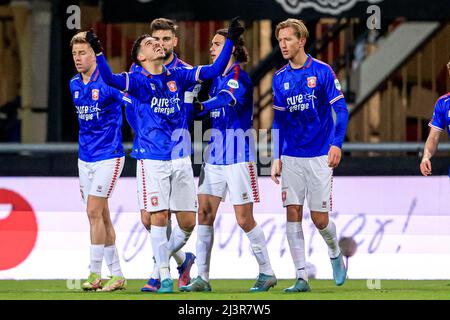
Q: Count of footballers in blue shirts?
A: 6